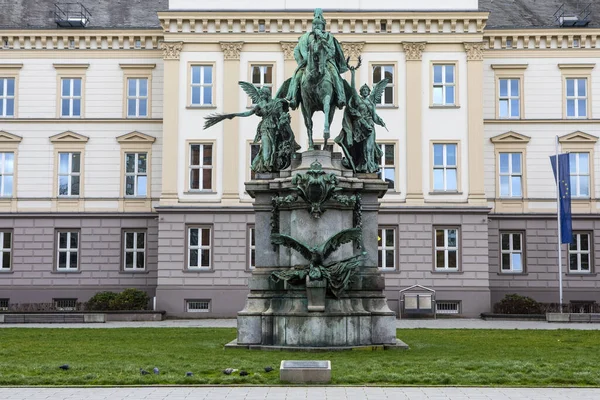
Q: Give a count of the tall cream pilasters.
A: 6